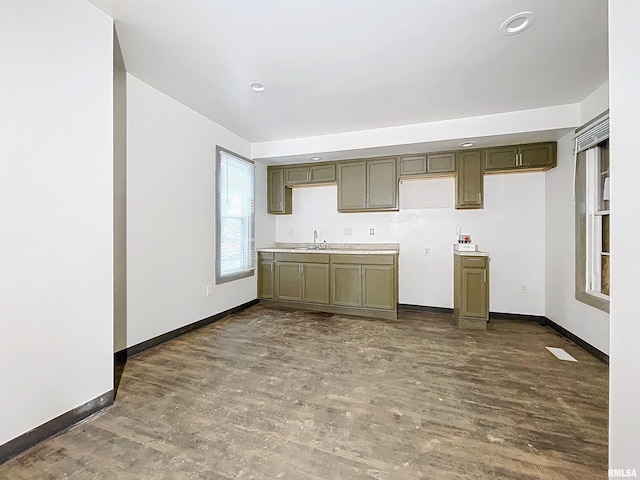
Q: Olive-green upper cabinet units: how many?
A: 6